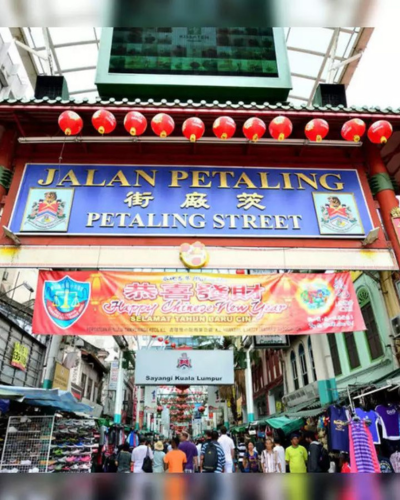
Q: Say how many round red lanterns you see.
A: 11